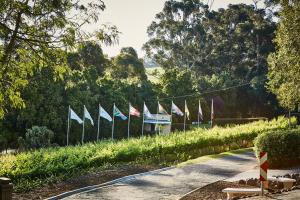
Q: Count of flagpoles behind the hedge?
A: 11